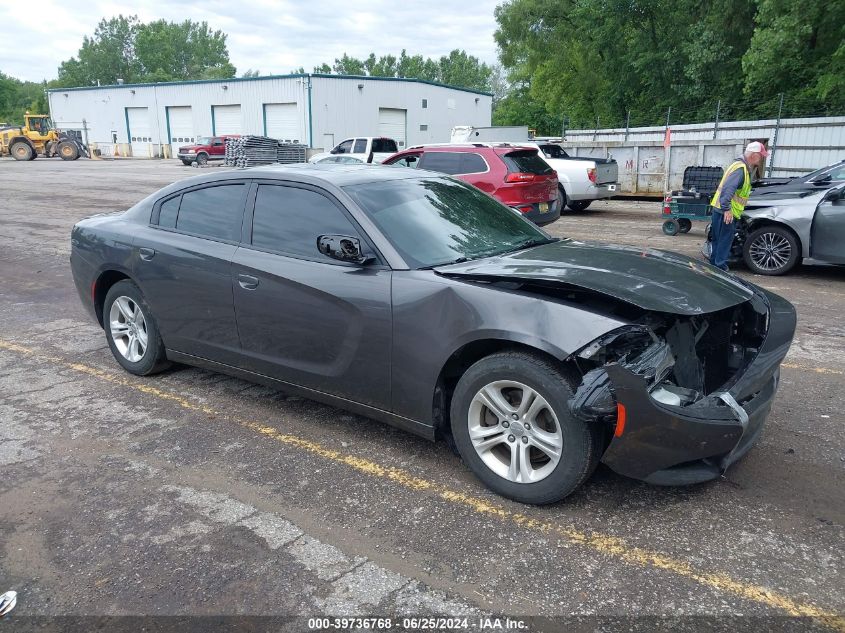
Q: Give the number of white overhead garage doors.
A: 5